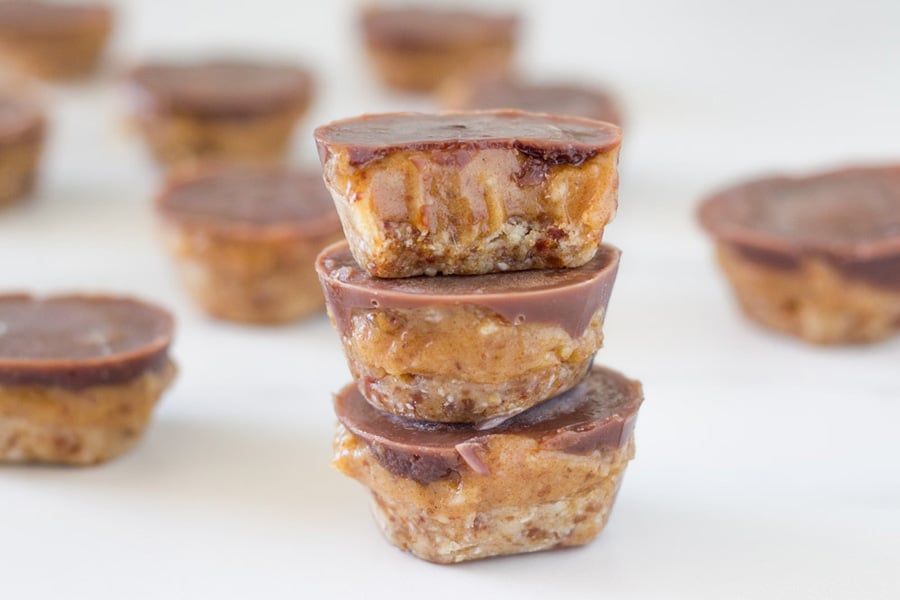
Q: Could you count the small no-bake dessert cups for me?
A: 11